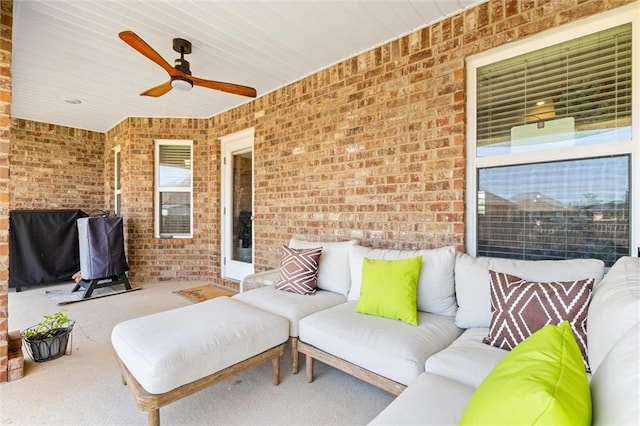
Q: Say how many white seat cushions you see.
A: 5